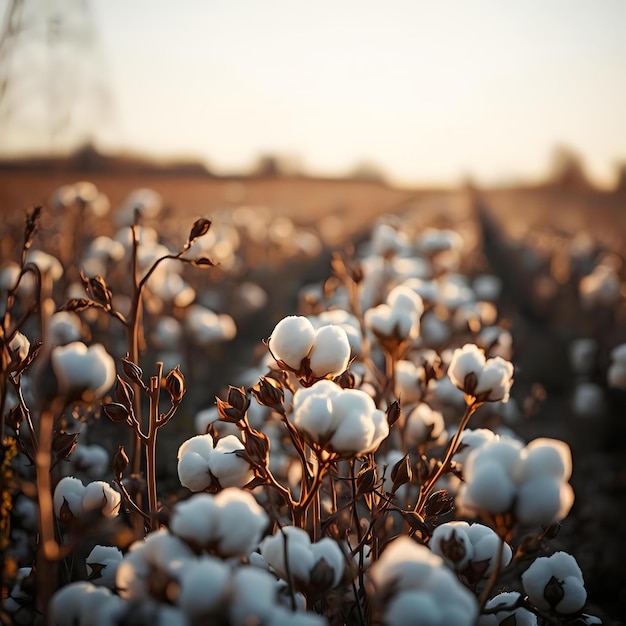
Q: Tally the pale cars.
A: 0